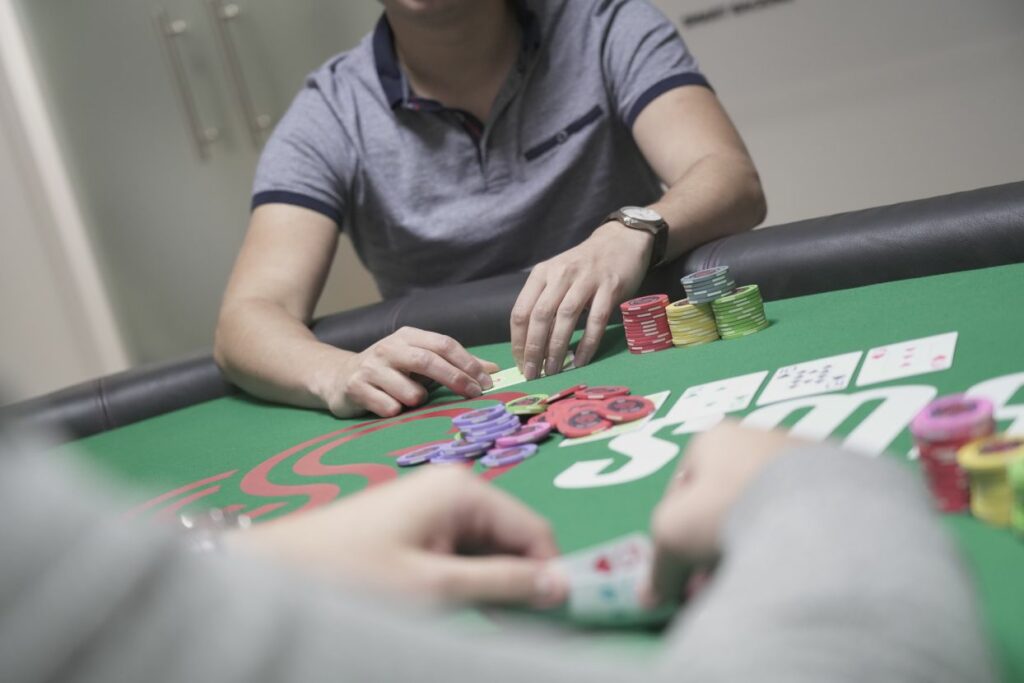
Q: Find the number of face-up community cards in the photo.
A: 3